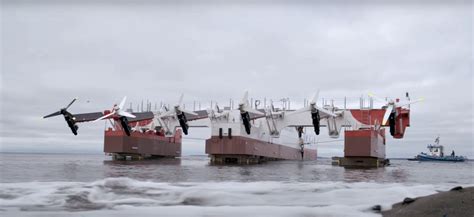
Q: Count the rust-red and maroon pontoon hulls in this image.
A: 3